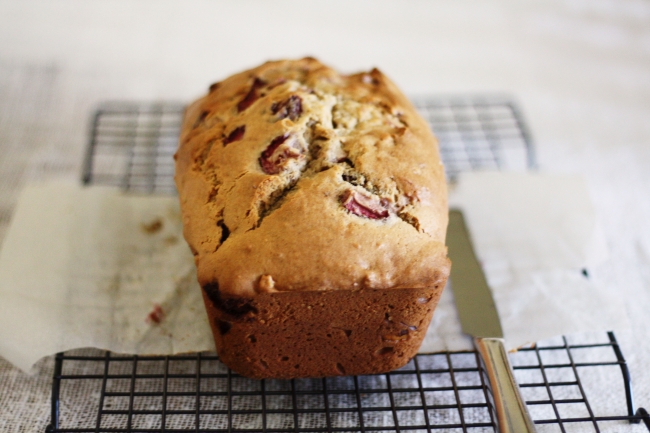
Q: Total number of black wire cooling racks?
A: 1